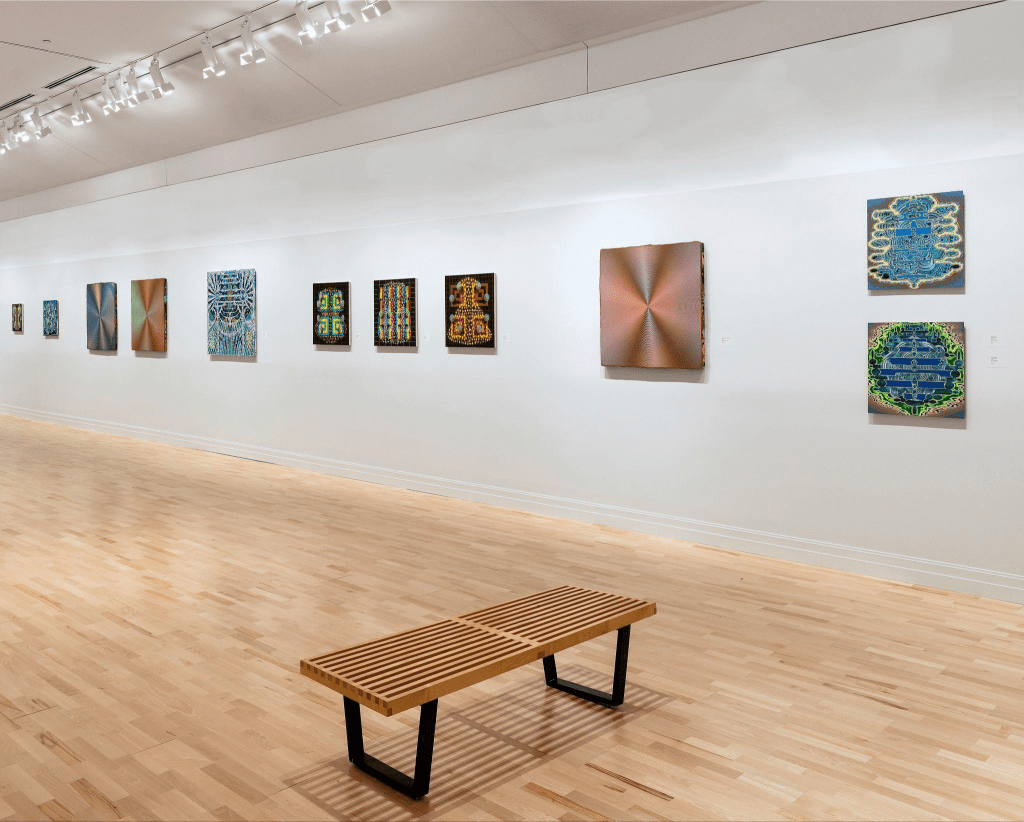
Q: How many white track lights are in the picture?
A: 13